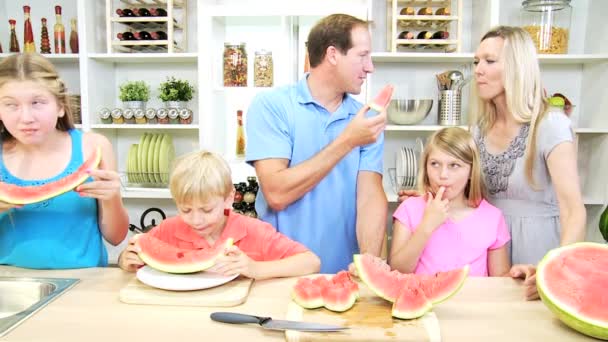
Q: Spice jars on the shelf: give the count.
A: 8